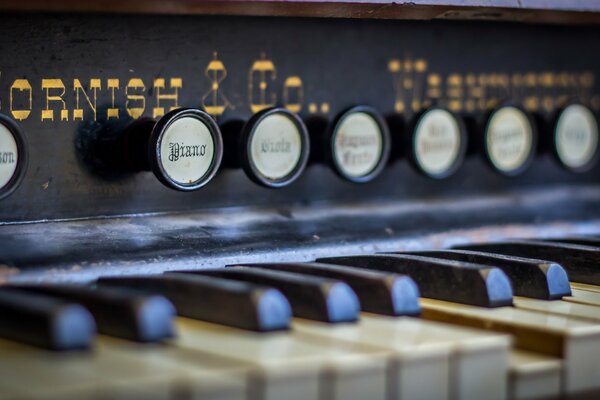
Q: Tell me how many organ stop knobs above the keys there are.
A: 7